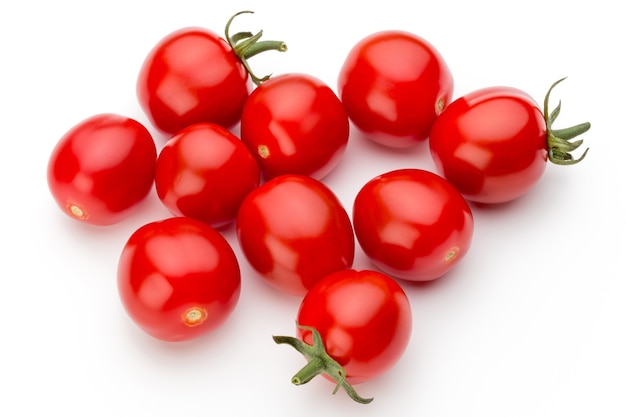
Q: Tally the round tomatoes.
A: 10